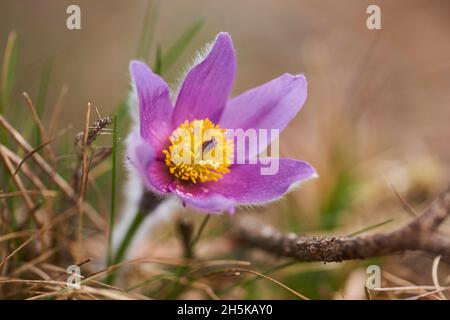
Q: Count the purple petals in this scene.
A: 6